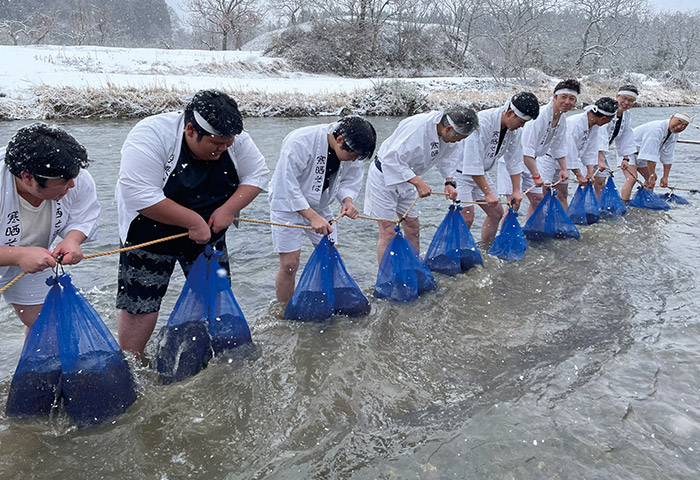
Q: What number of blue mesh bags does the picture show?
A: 11